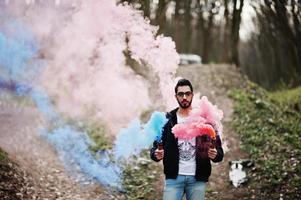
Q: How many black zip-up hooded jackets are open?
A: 1